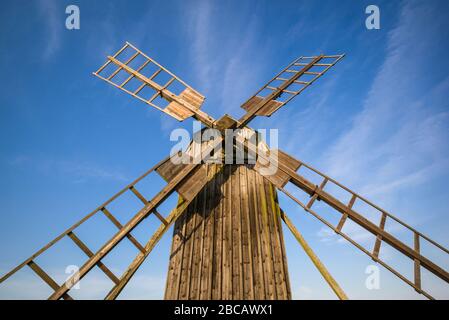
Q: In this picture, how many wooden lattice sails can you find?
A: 4